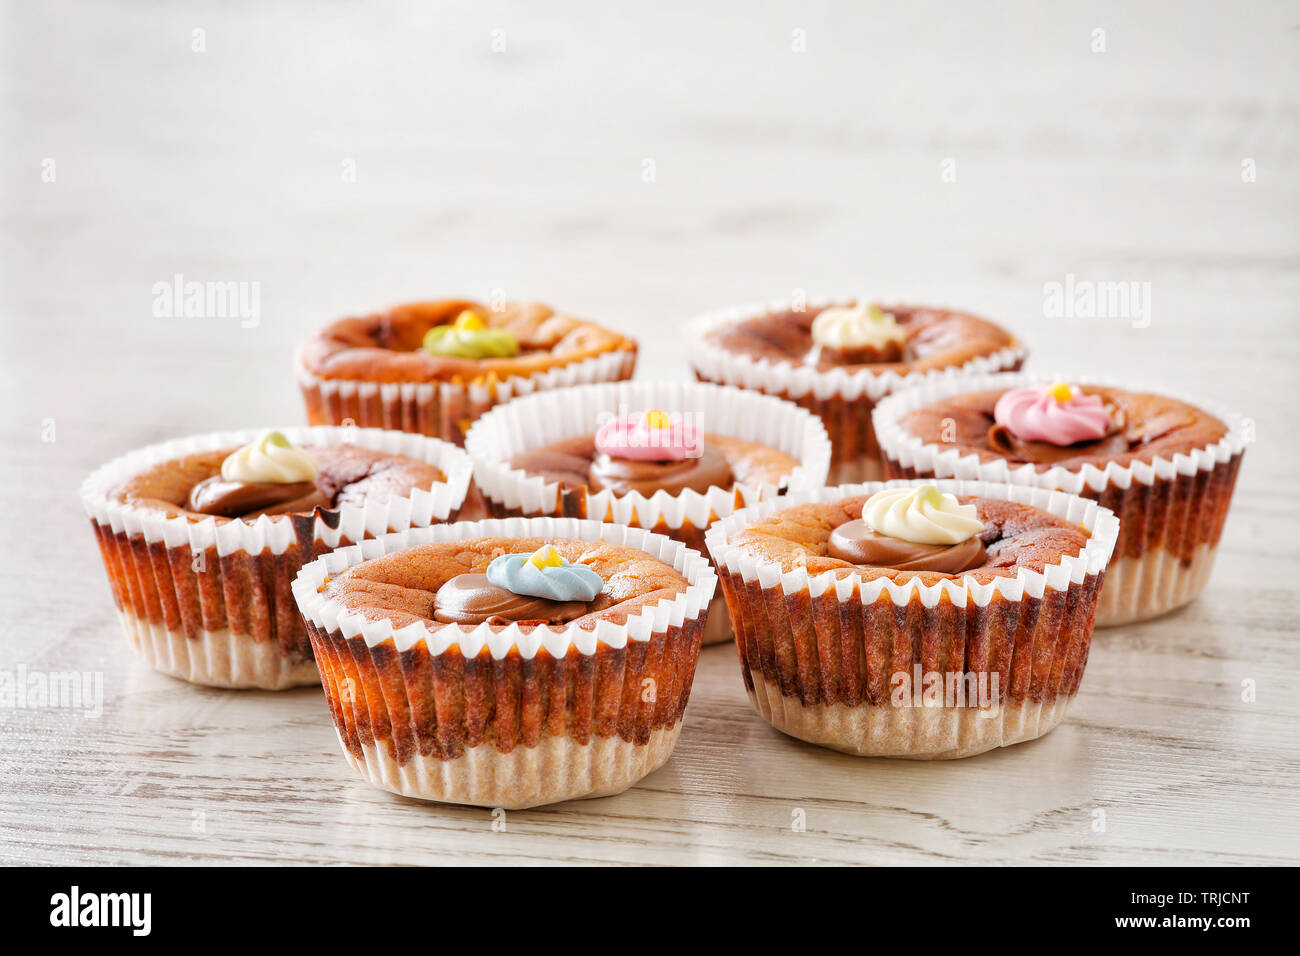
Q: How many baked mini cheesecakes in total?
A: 7